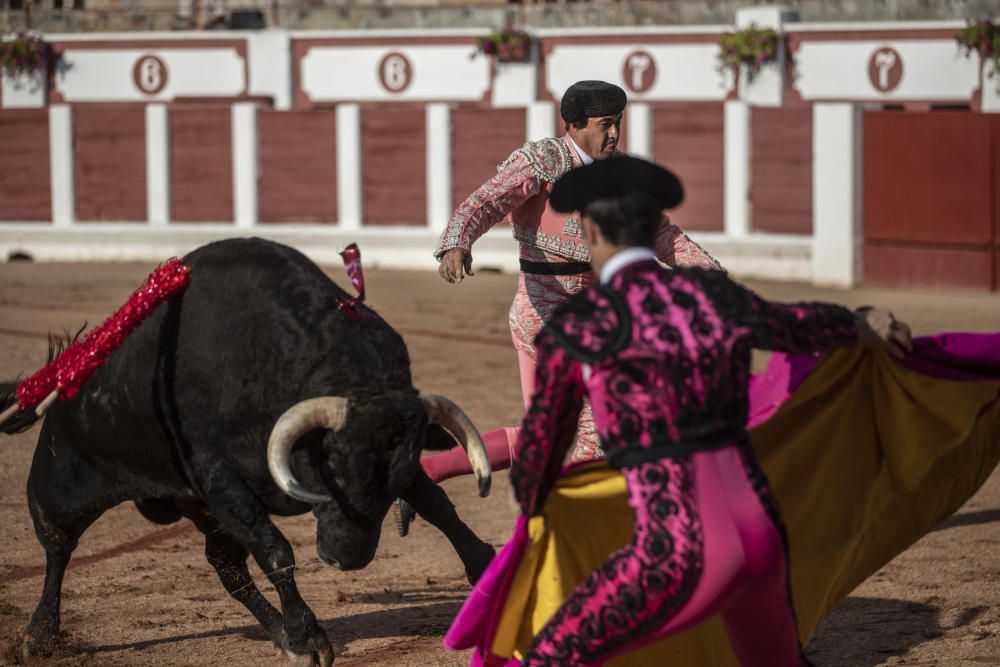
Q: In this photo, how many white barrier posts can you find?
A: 9